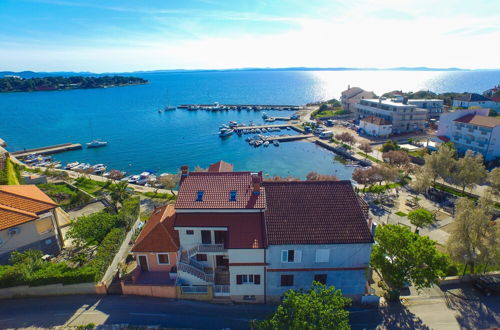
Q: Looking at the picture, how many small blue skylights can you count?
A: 2